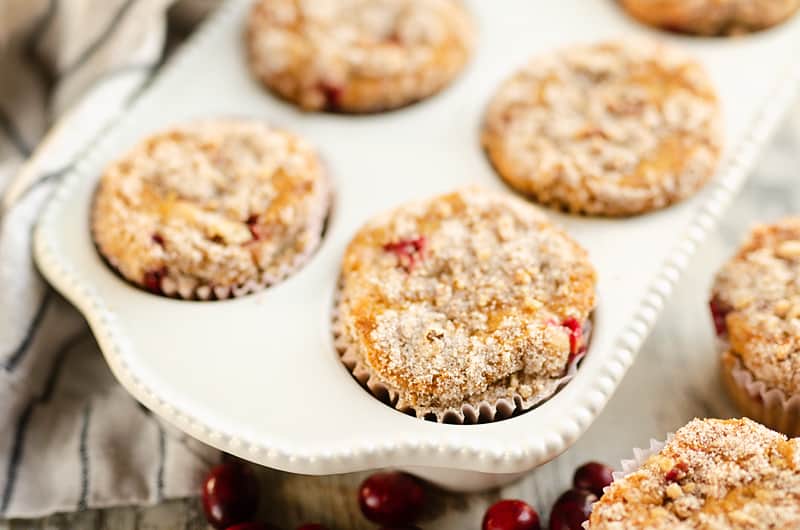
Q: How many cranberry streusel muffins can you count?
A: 7